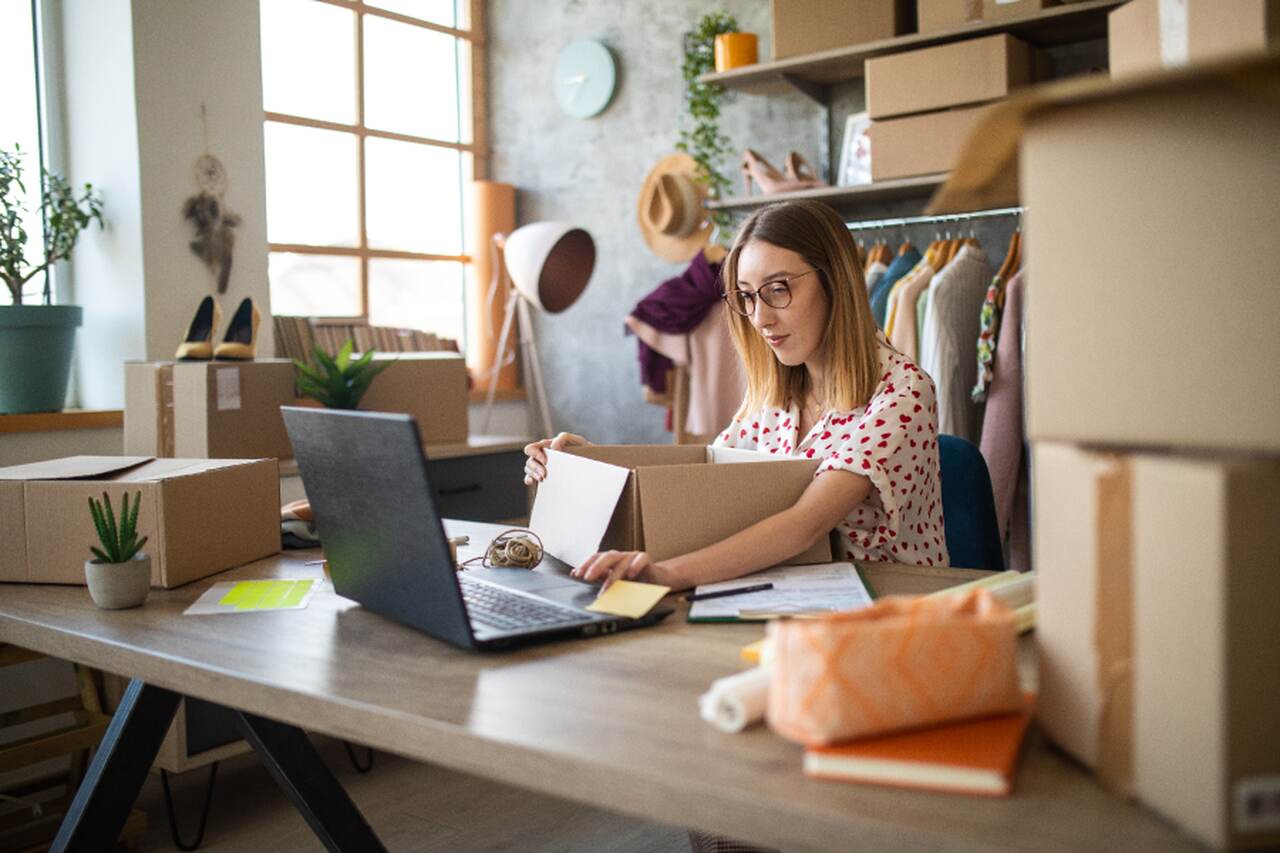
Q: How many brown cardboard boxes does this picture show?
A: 11